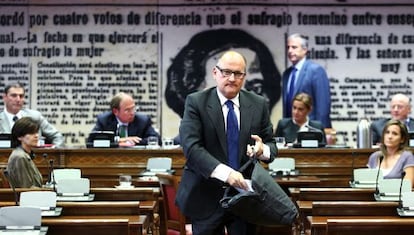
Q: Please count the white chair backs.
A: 9